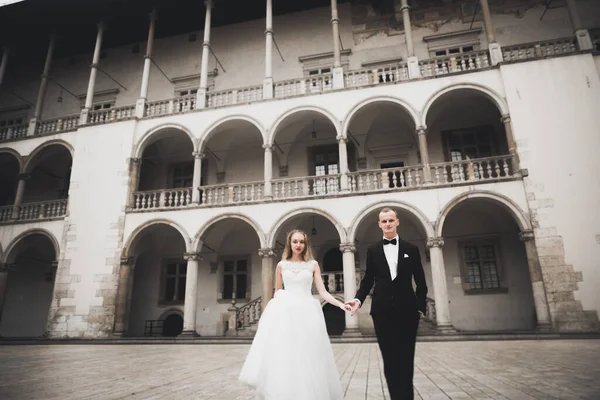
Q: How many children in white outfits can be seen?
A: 0